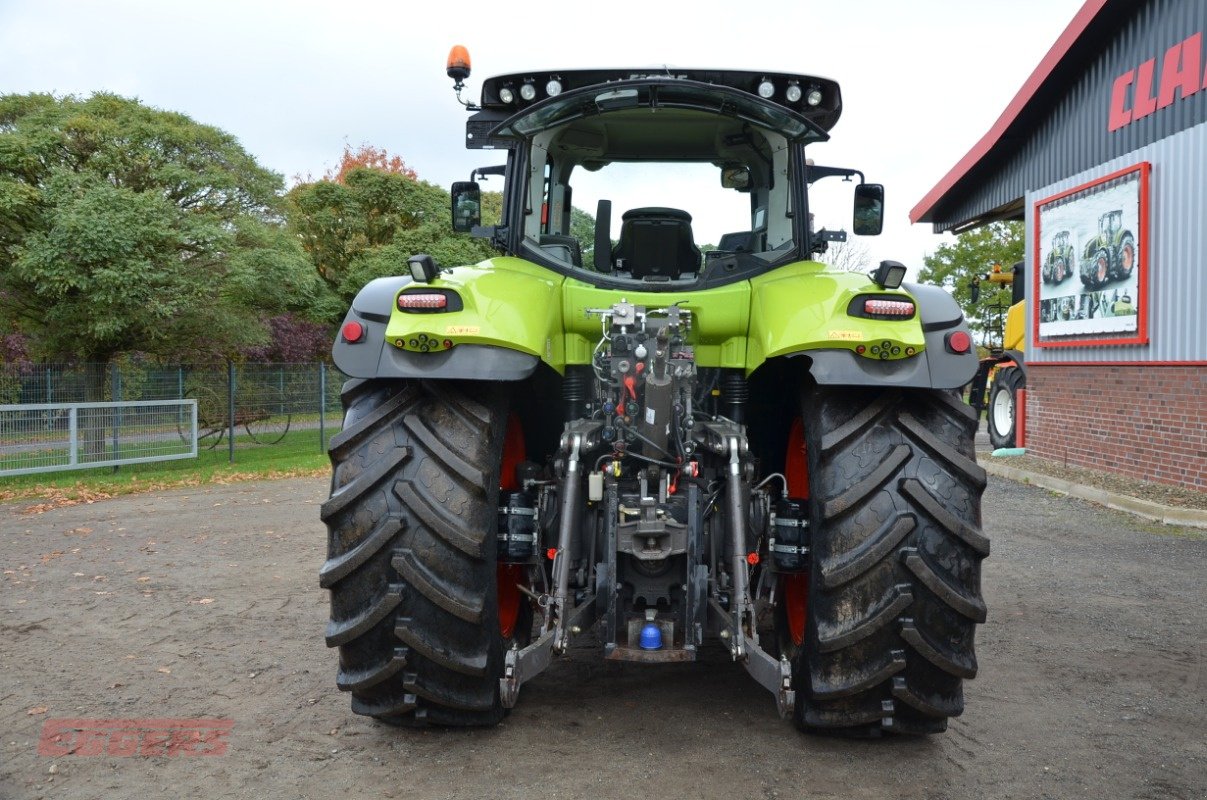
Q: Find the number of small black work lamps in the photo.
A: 2